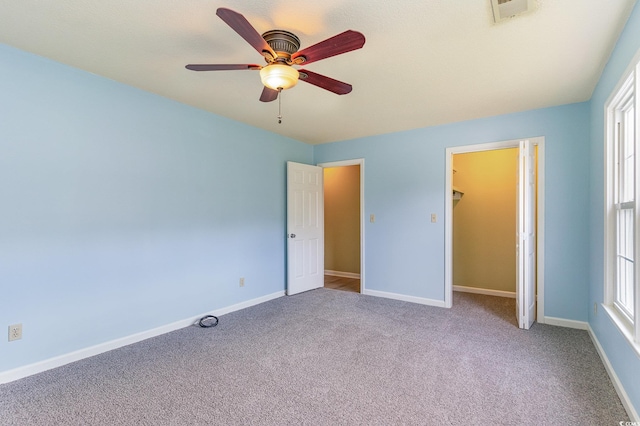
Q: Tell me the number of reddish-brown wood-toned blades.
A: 5